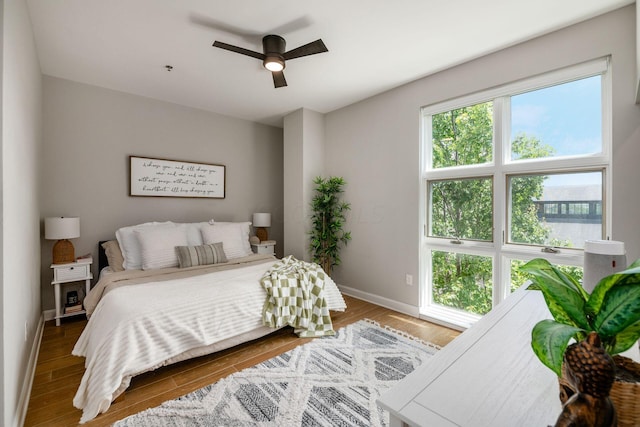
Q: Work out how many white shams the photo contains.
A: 4